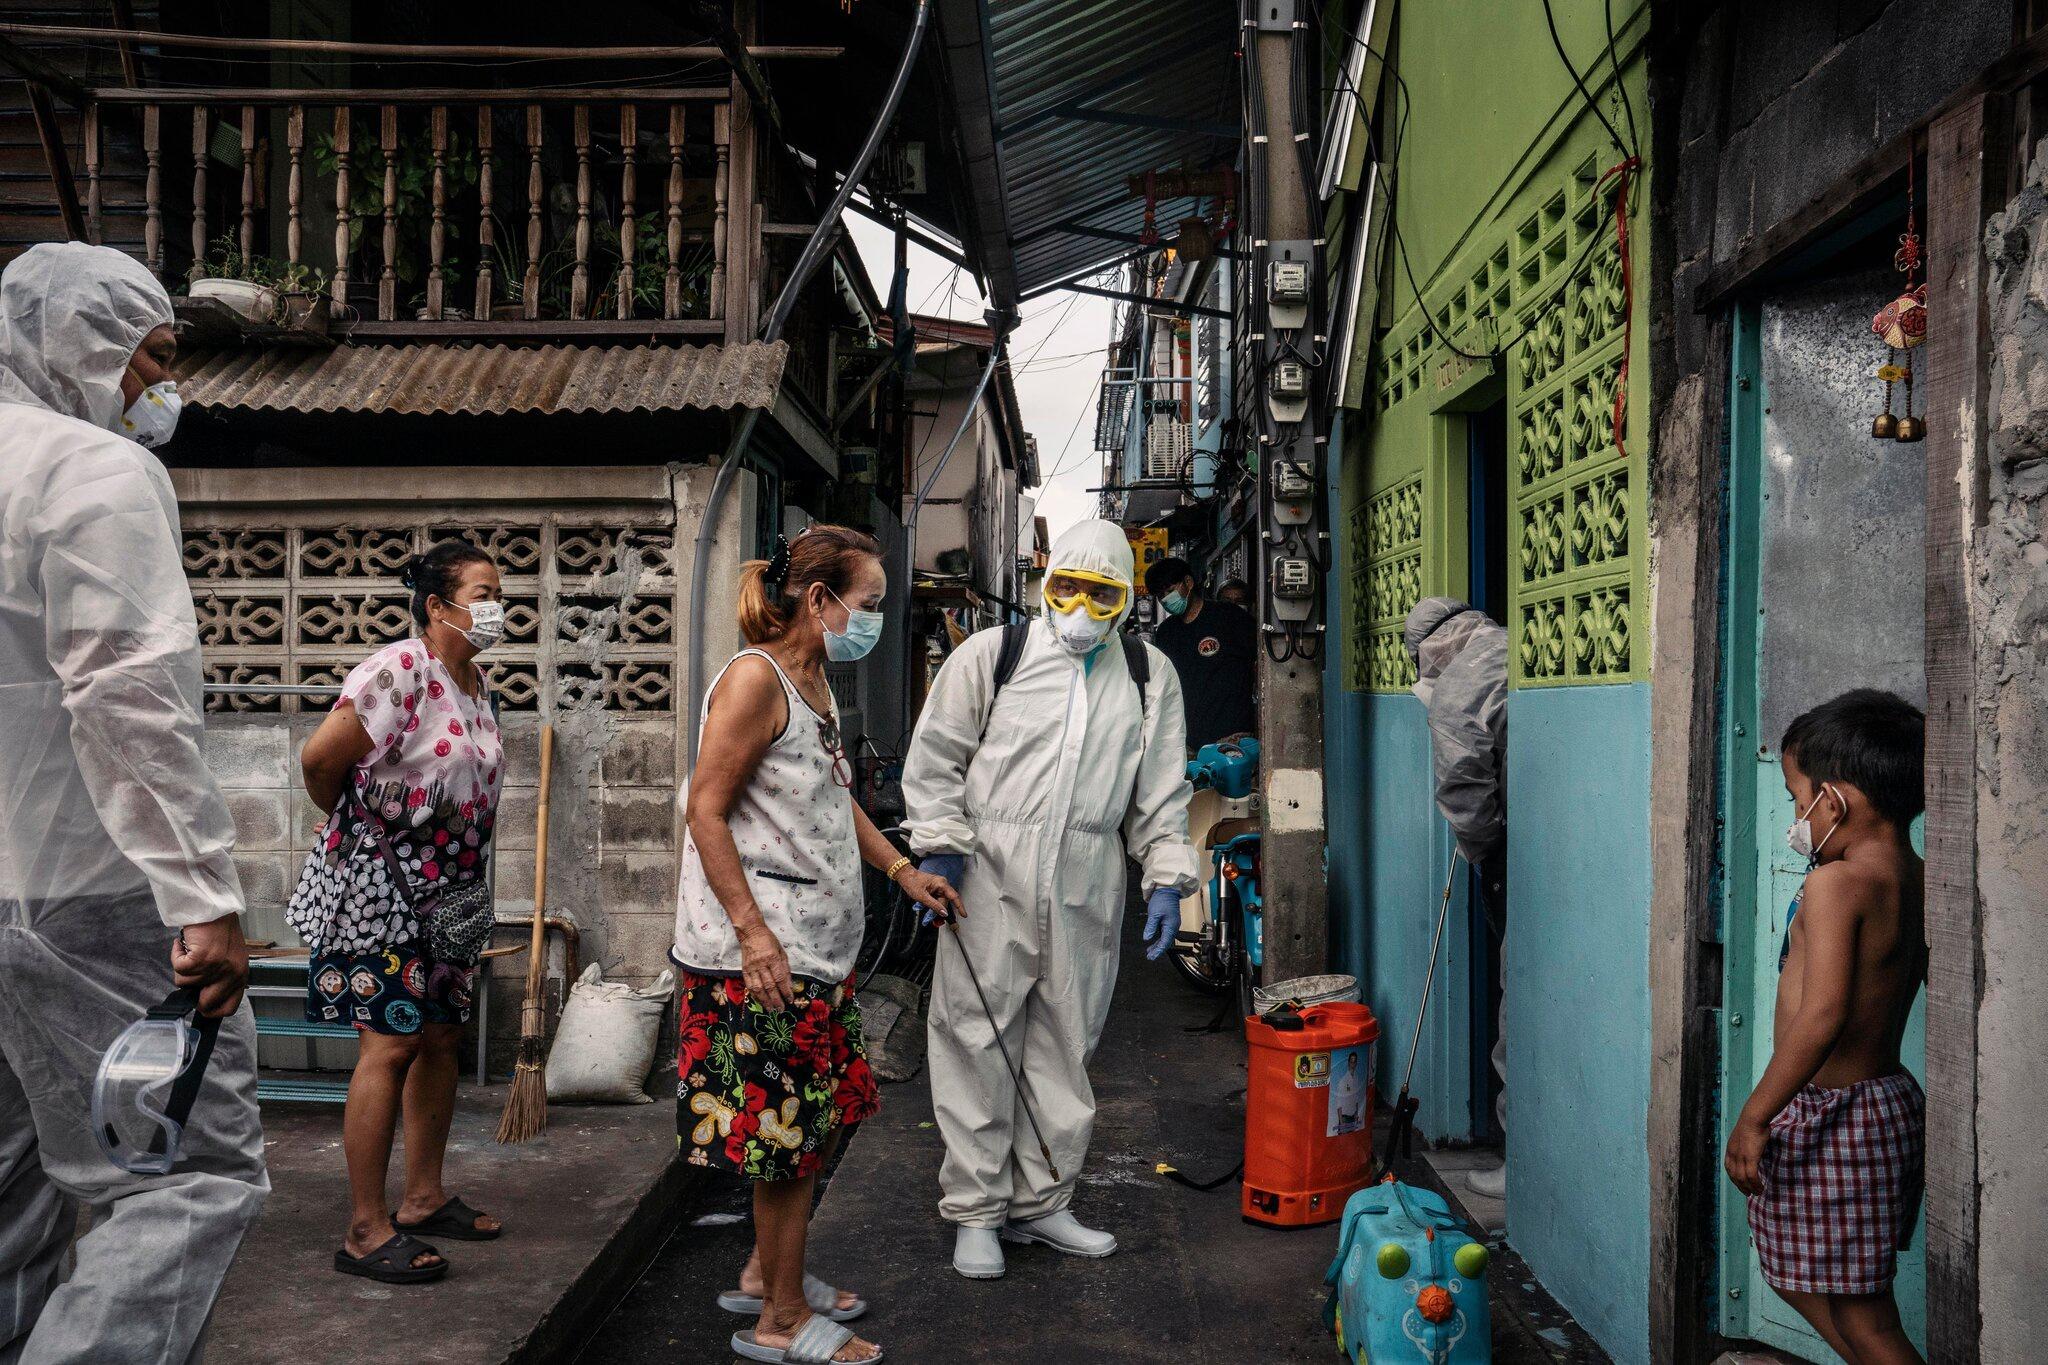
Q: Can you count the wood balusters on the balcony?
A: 14